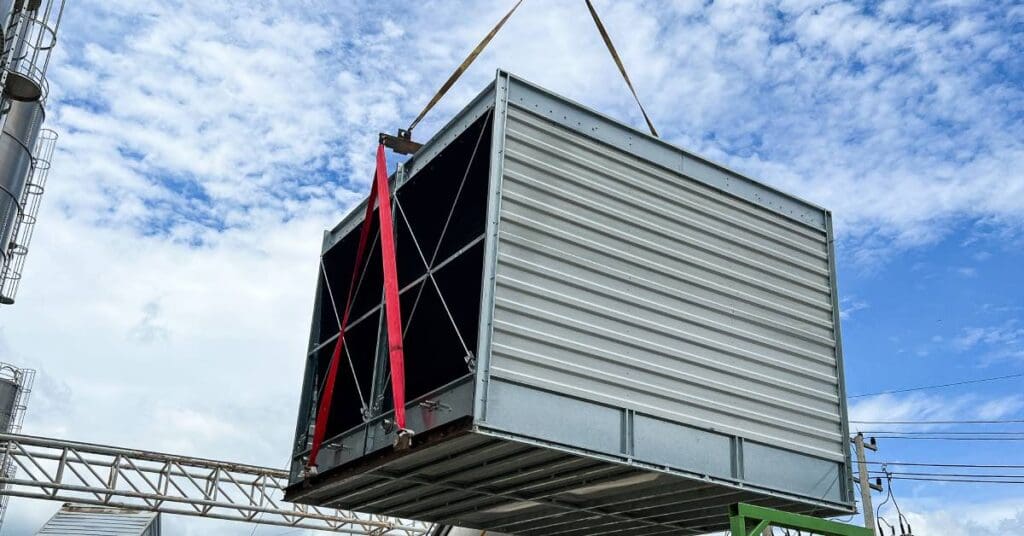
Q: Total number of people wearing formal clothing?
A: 0